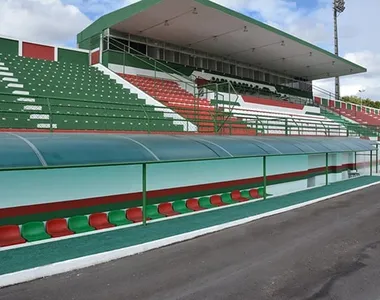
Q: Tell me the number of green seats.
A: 9